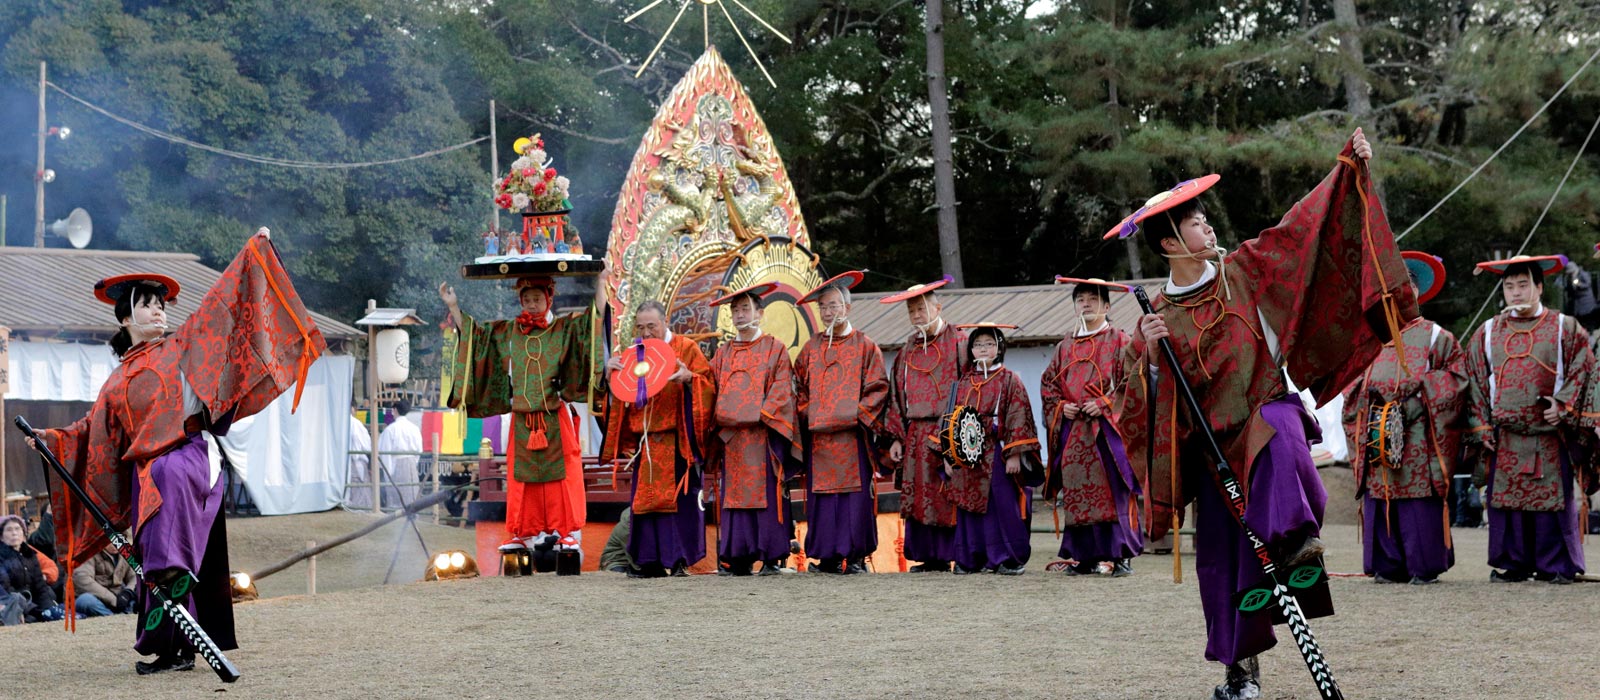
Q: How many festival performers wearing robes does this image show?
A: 11